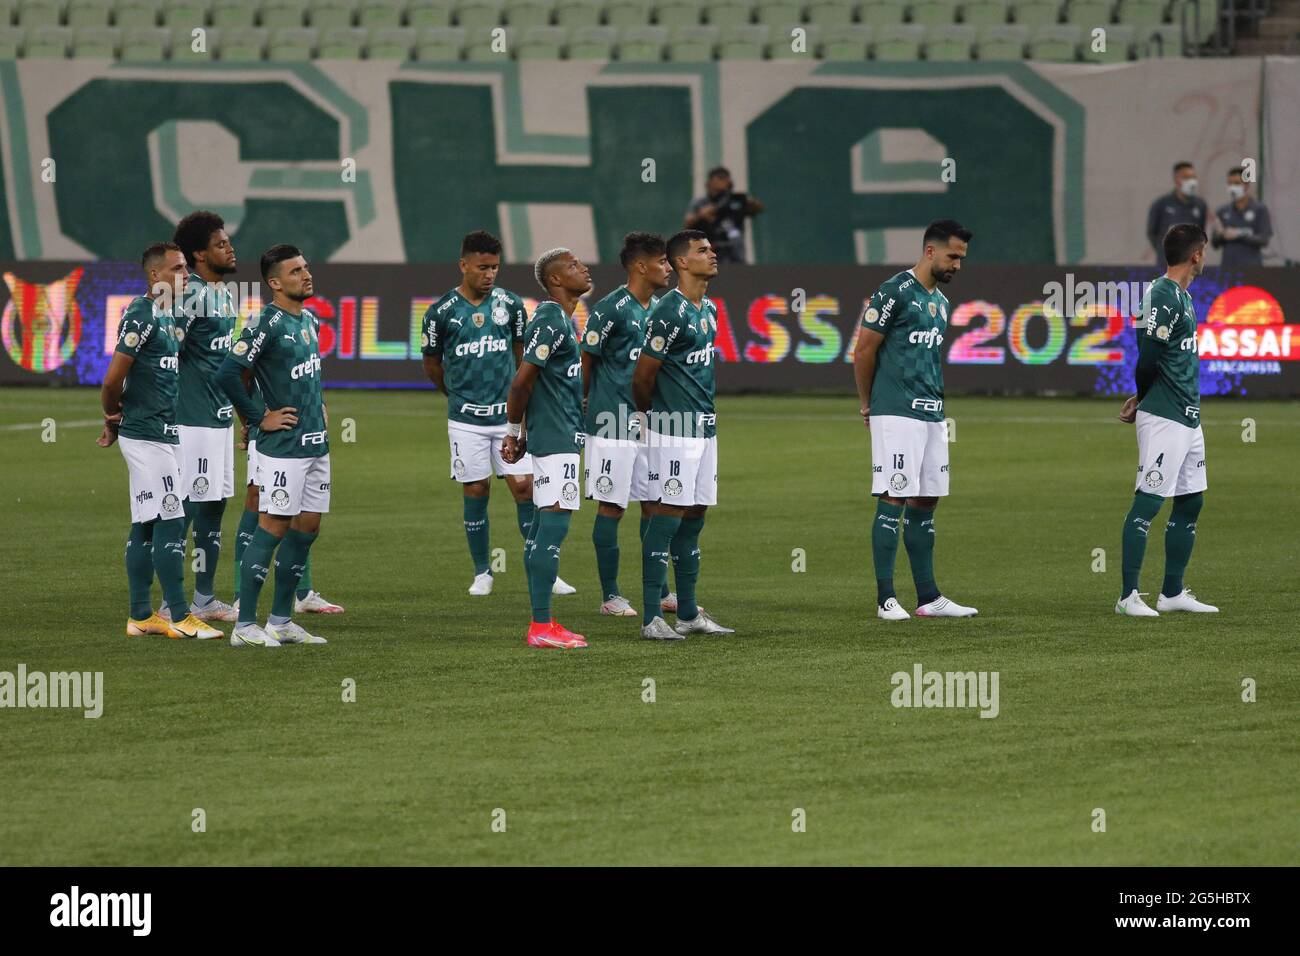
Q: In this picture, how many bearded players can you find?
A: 3